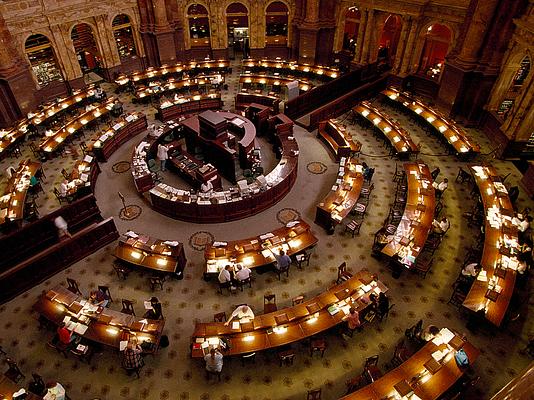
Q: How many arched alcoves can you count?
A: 10